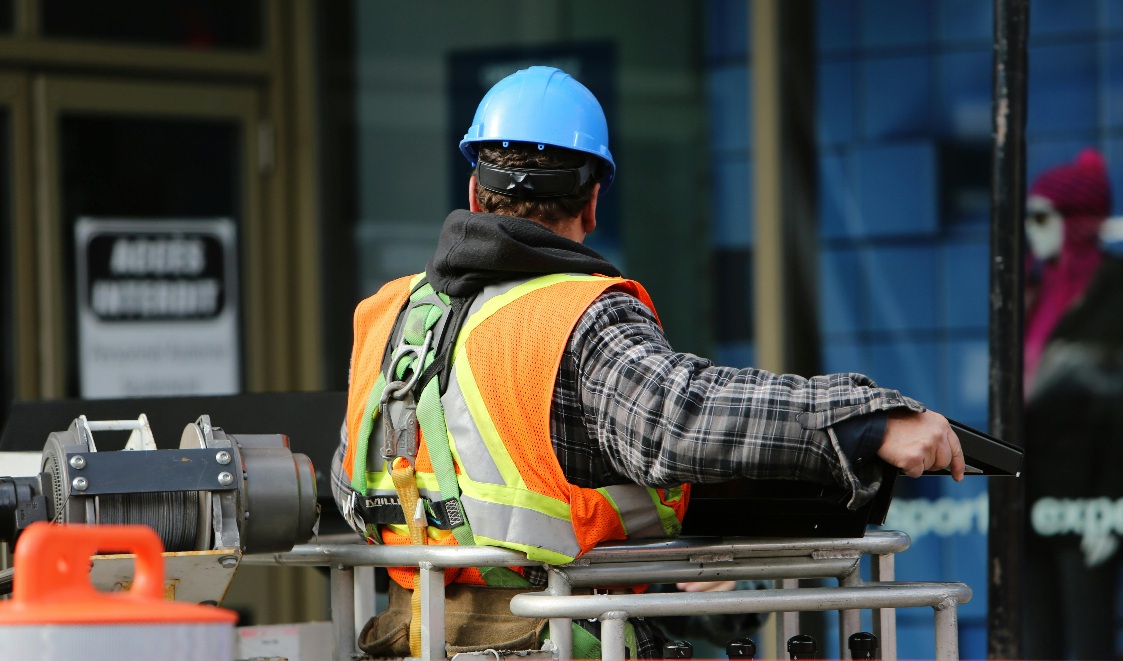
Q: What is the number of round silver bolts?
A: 4